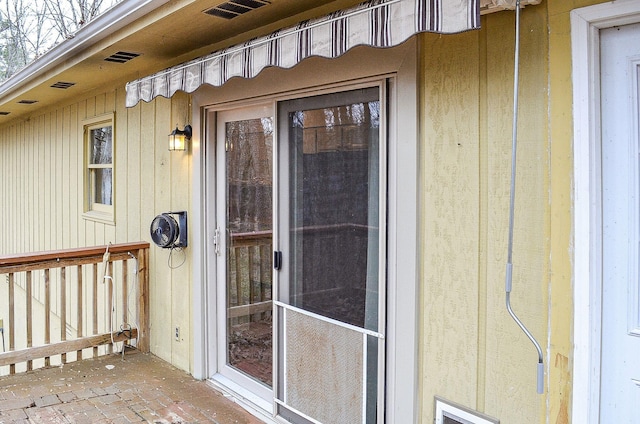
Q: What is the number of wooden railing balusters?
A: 8